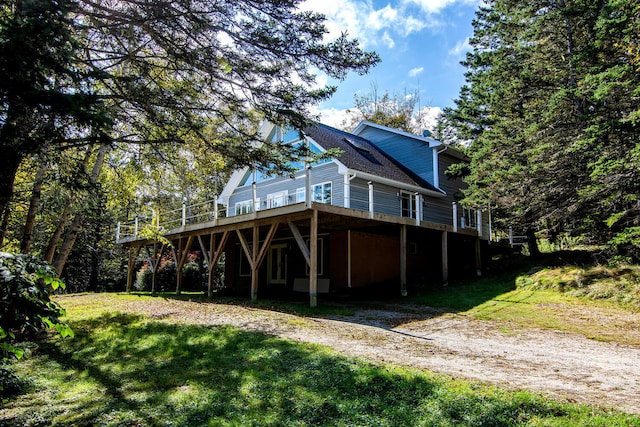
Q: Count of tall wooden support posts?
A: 9